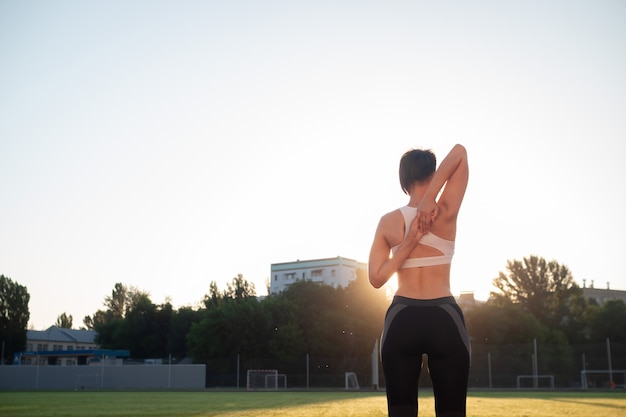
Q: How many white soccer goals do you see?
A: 5